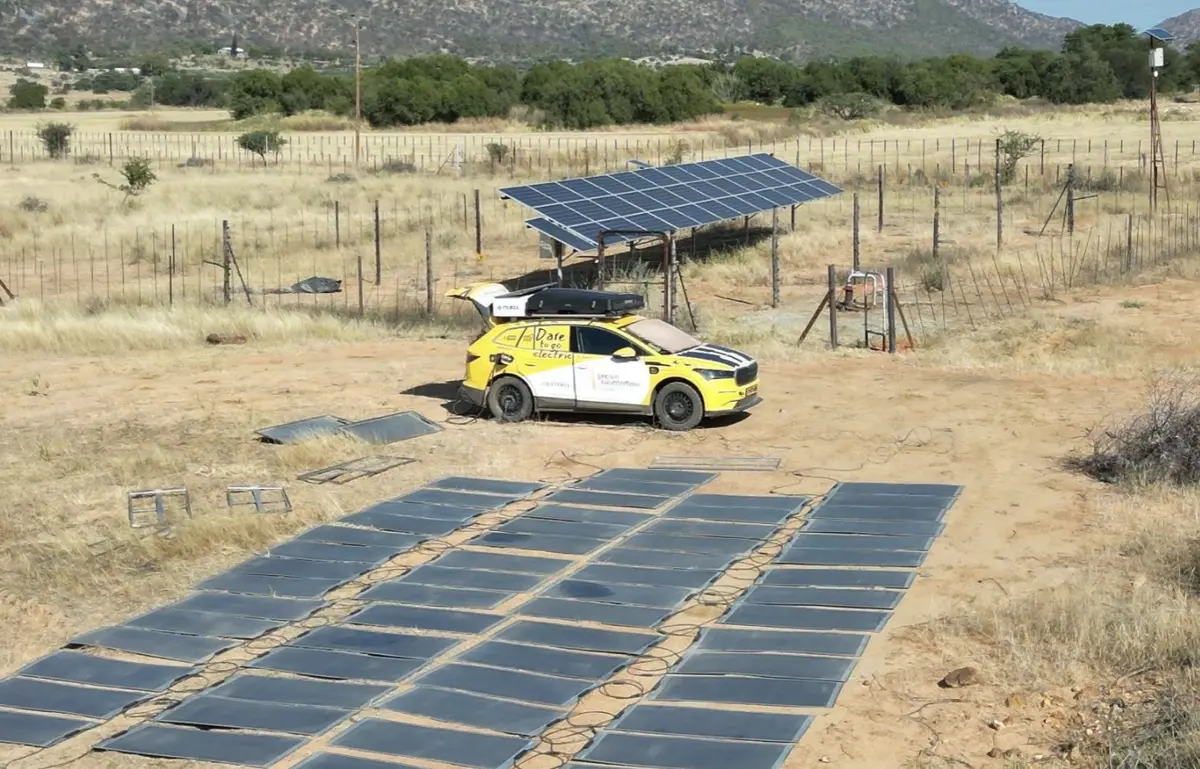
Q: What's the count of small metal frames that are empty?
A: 2